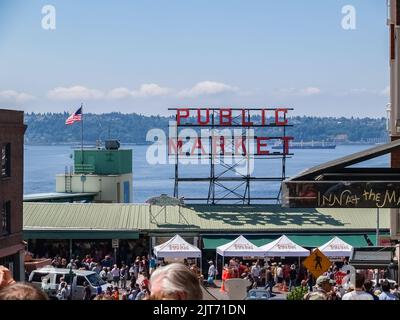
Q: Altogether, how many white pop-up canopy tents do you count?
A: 4